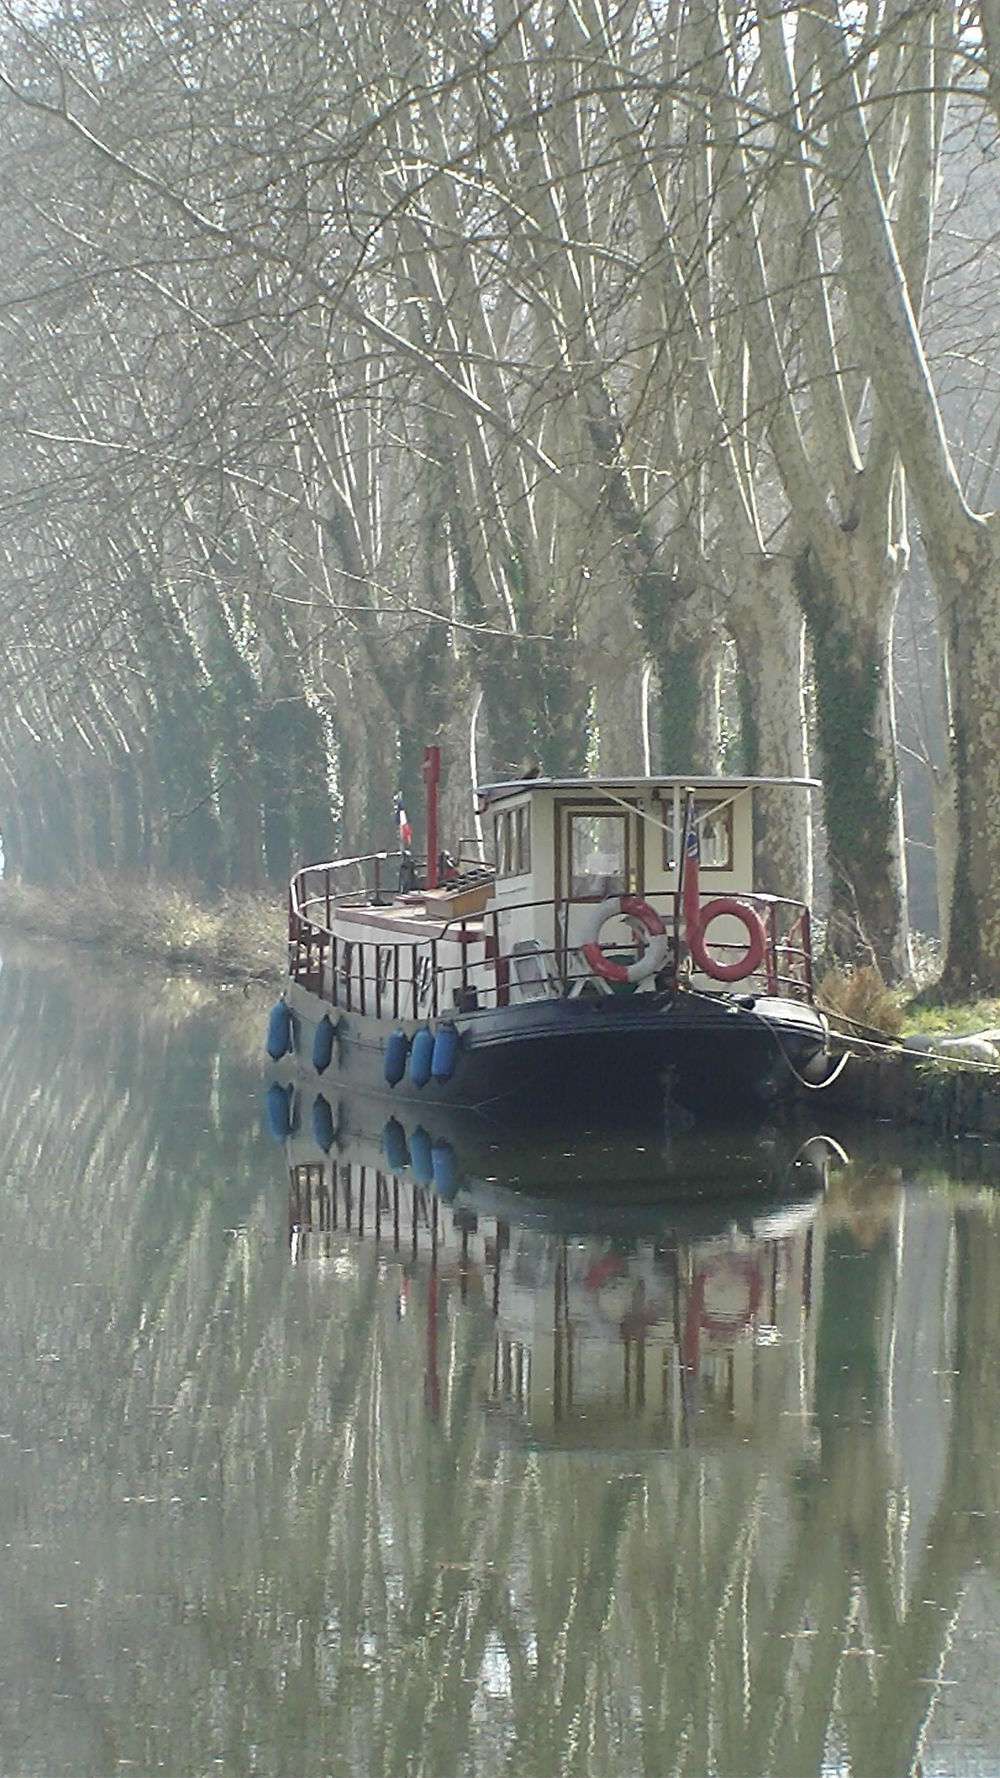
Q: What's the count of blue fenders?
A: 5